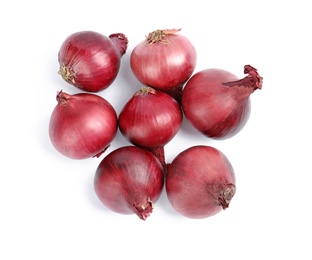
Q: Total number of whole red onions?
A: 7